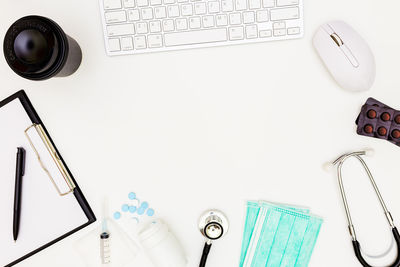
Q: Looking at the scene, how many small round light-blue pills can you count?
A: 7